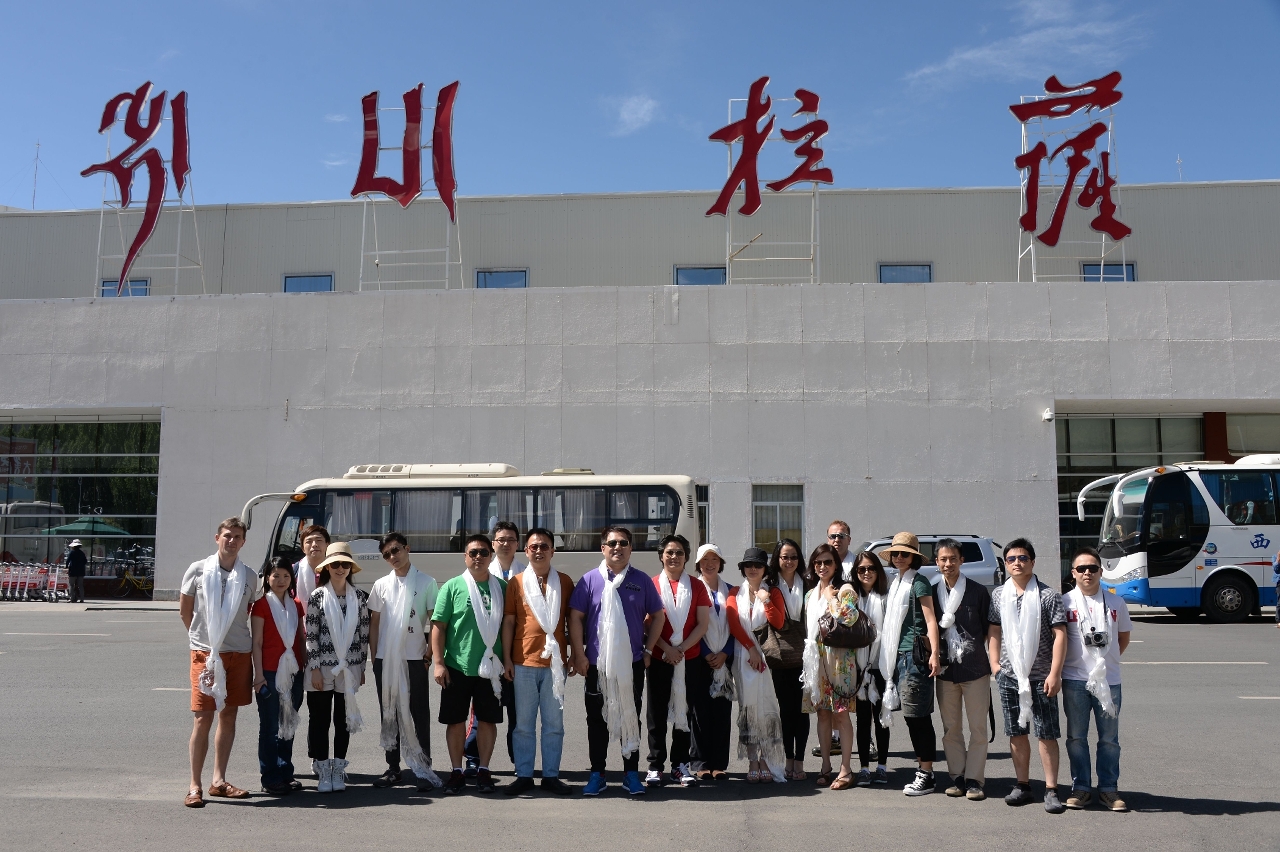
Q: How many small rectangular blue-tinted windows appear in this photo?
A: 6